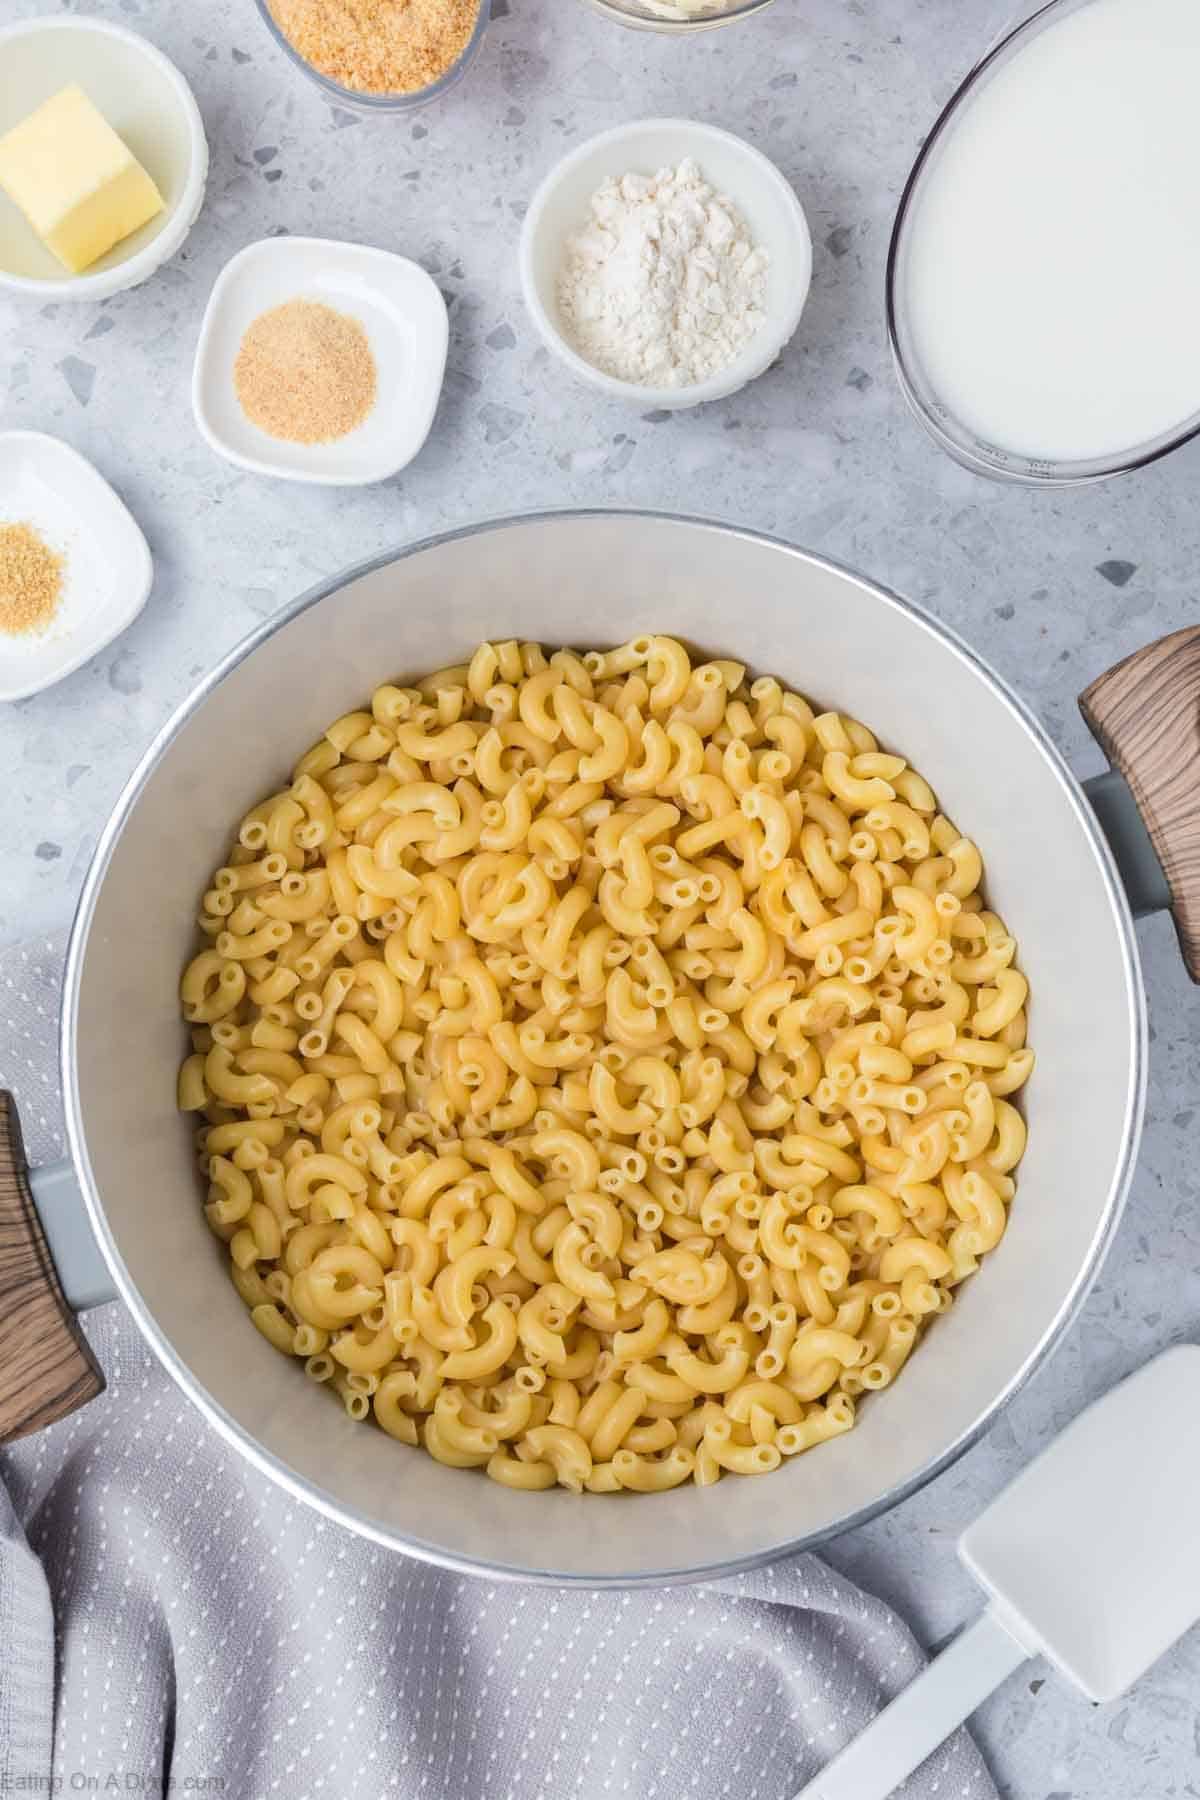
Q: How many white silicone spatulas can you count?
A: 1